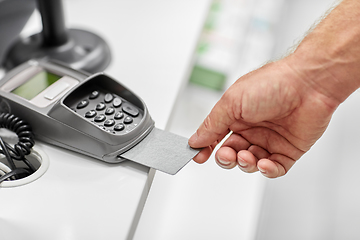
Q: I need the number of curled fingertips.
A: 3